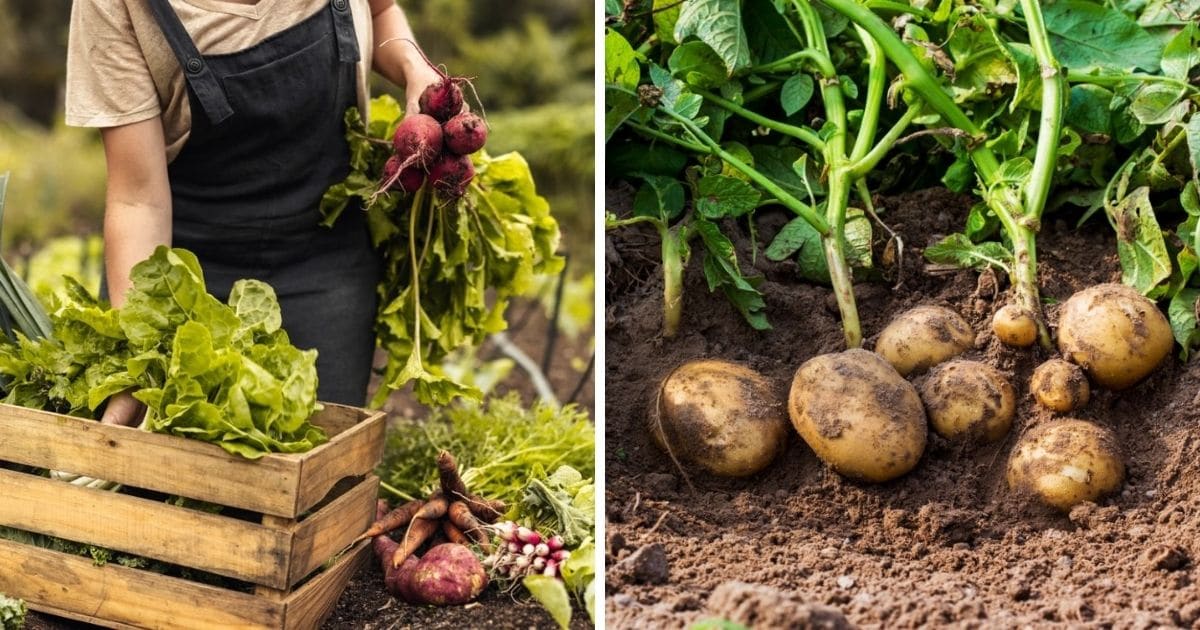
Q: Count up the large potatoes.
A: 6